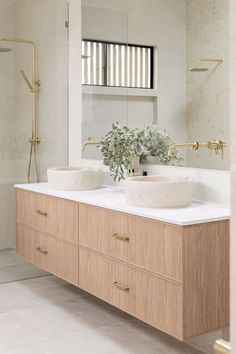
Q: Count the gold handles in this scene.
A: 4